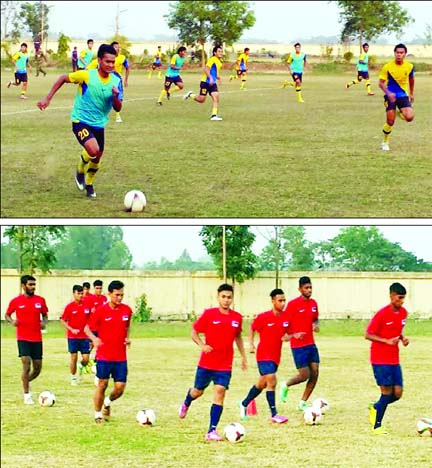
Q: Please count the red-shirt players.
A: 9